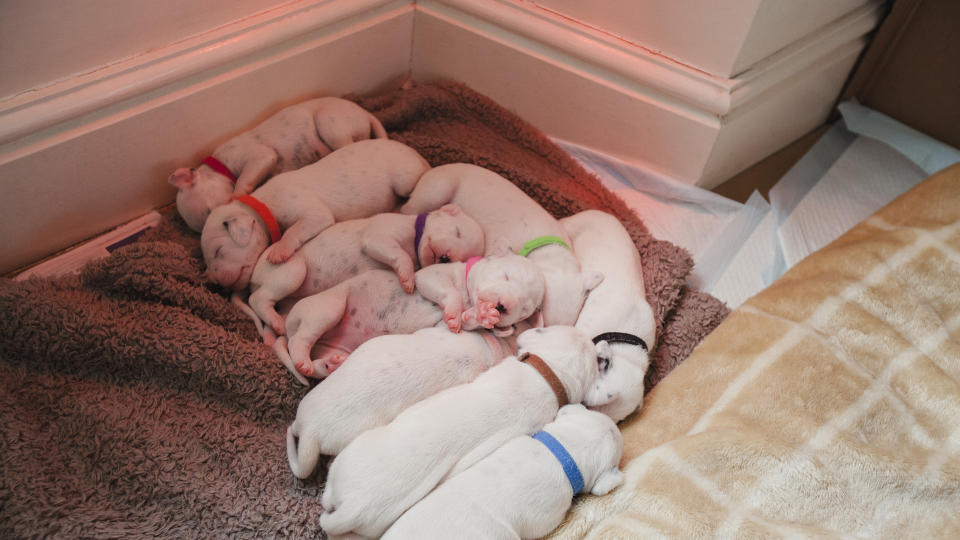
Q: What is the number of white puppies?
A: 9